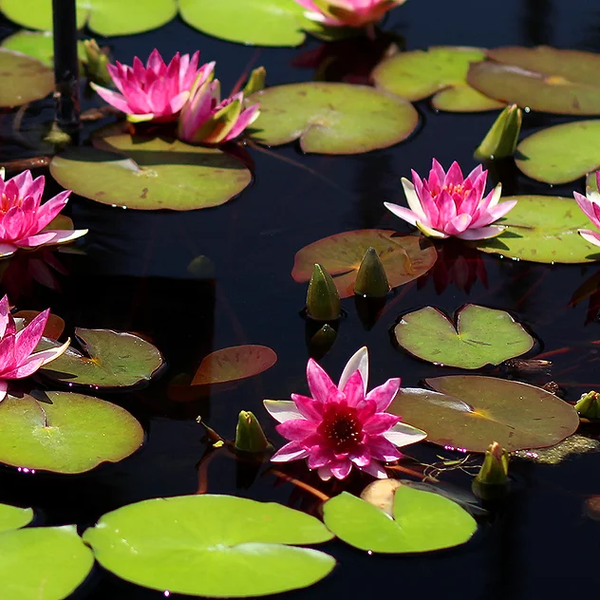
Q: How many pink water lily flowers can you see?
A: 8